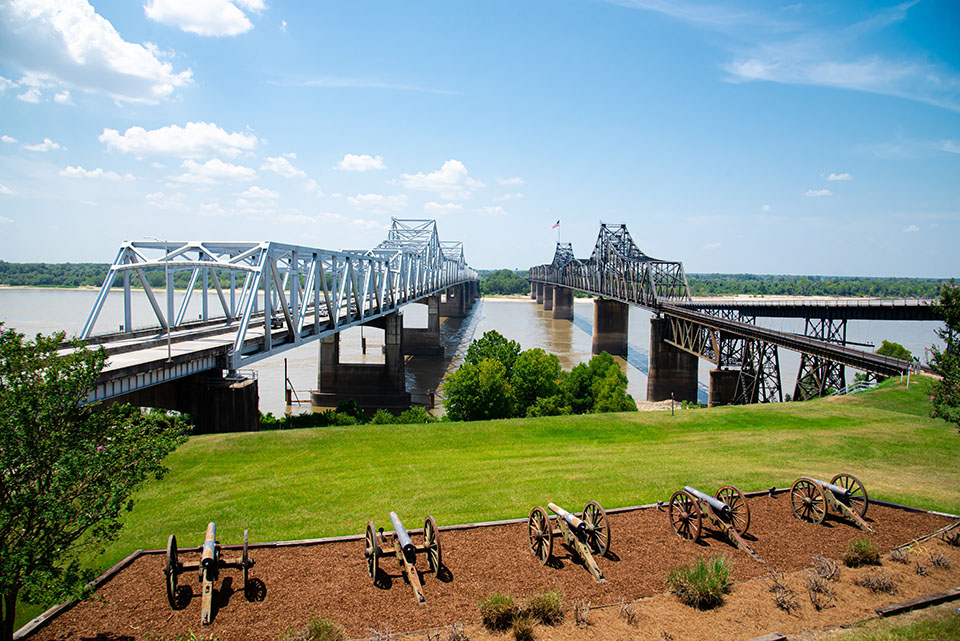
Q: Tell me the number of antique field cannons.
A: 5